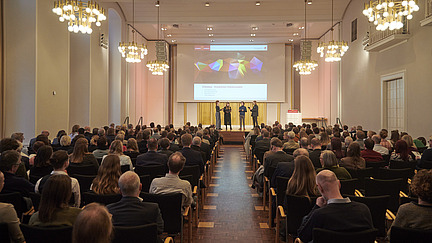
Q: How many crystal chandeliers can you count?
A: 6